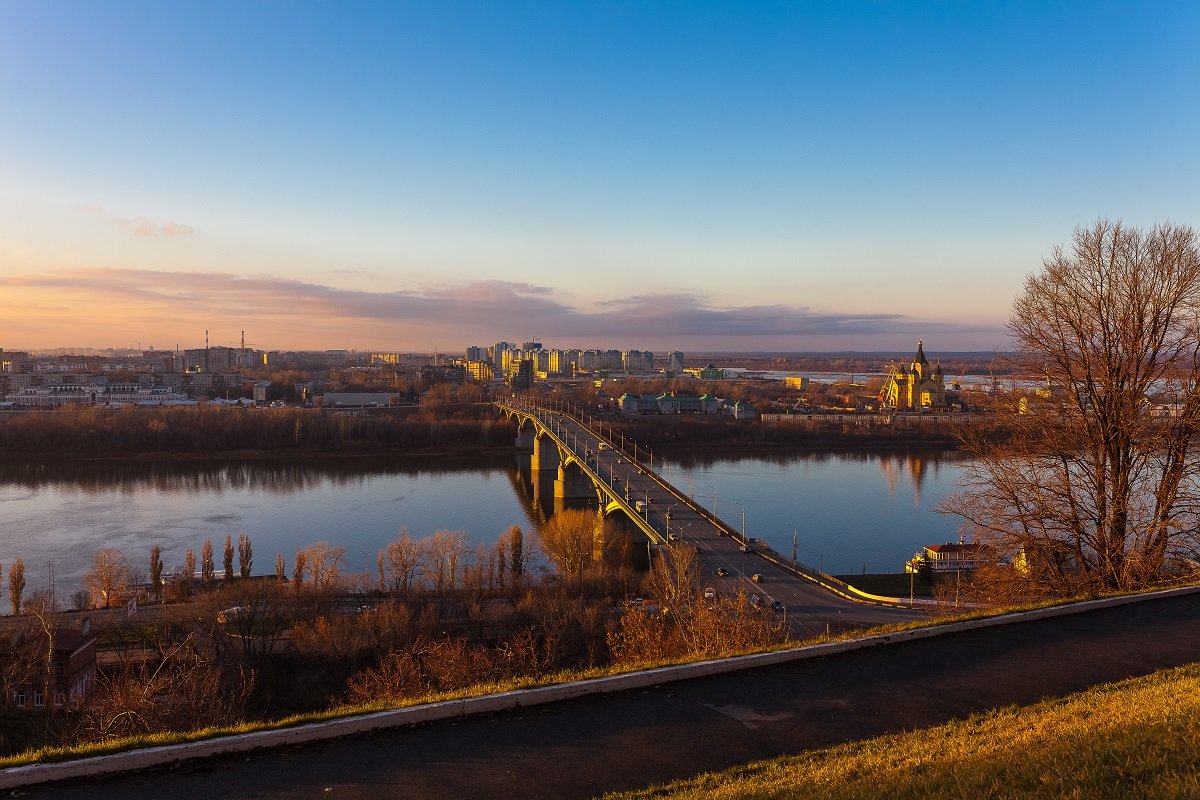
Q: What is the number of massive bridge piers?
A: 4